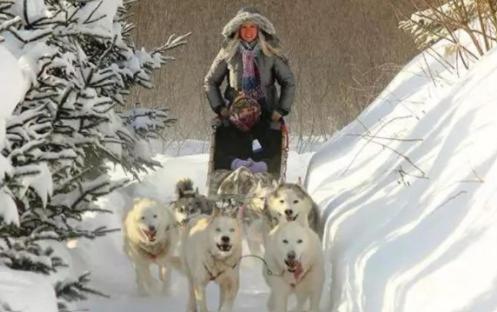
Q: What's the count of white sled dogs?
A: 3